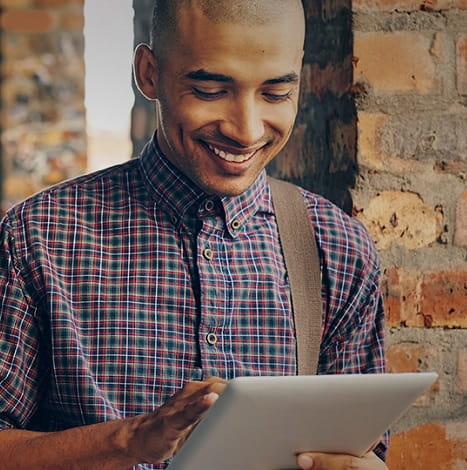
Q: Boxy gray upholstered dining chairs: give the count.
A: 0